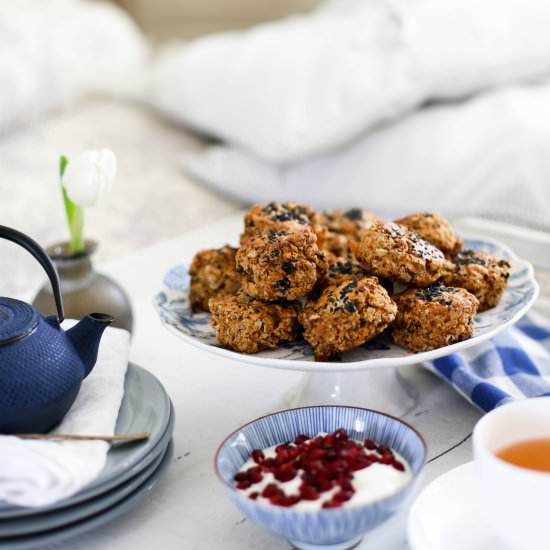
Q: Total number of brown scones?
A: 11